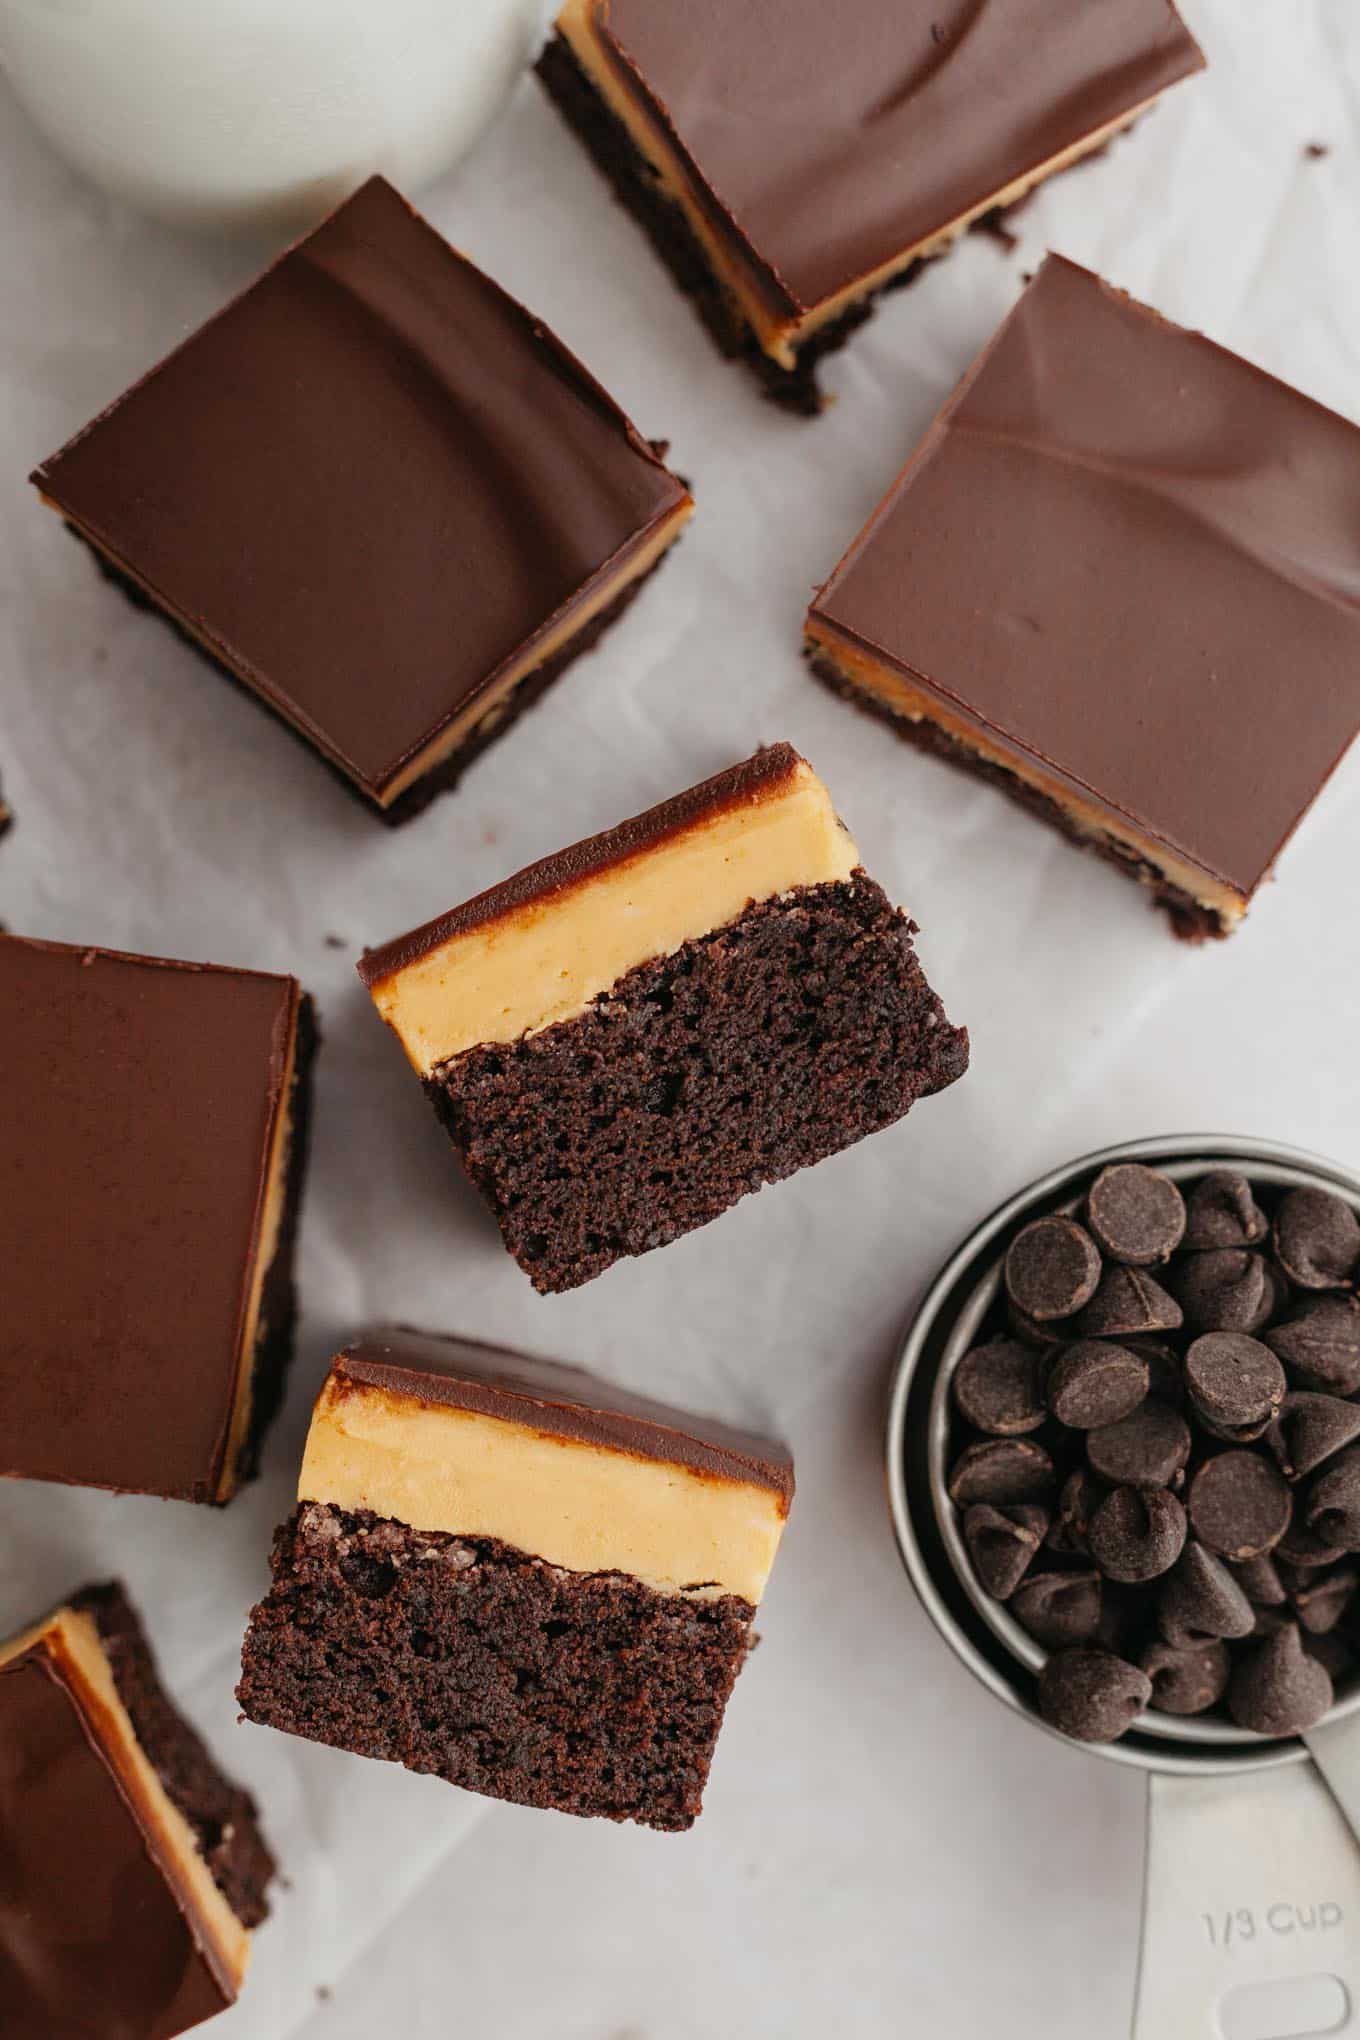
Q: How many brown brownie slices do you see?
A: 7